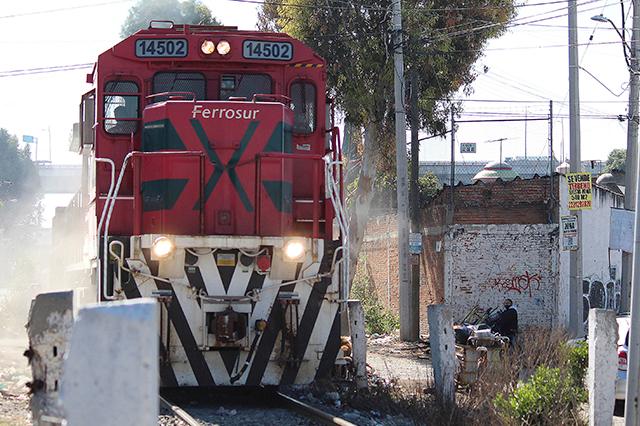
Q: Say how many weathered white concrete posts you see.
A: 5